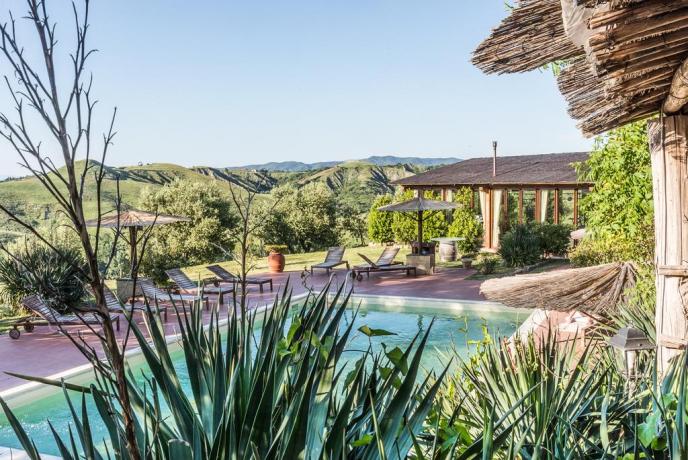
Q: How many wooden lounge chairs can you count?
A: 8